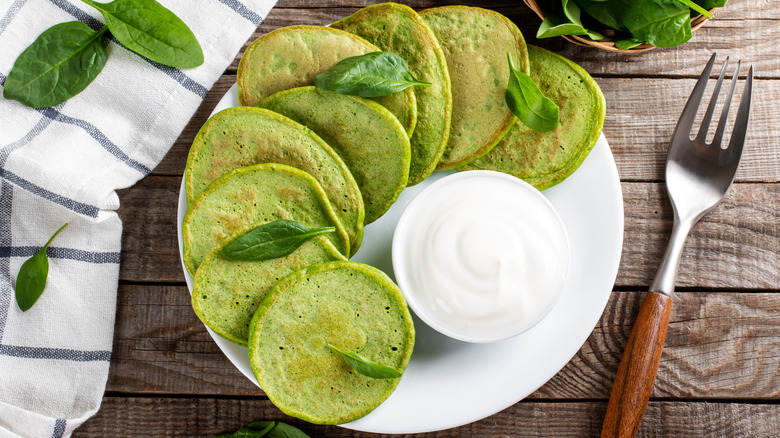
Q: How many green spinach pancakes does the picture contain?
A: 9